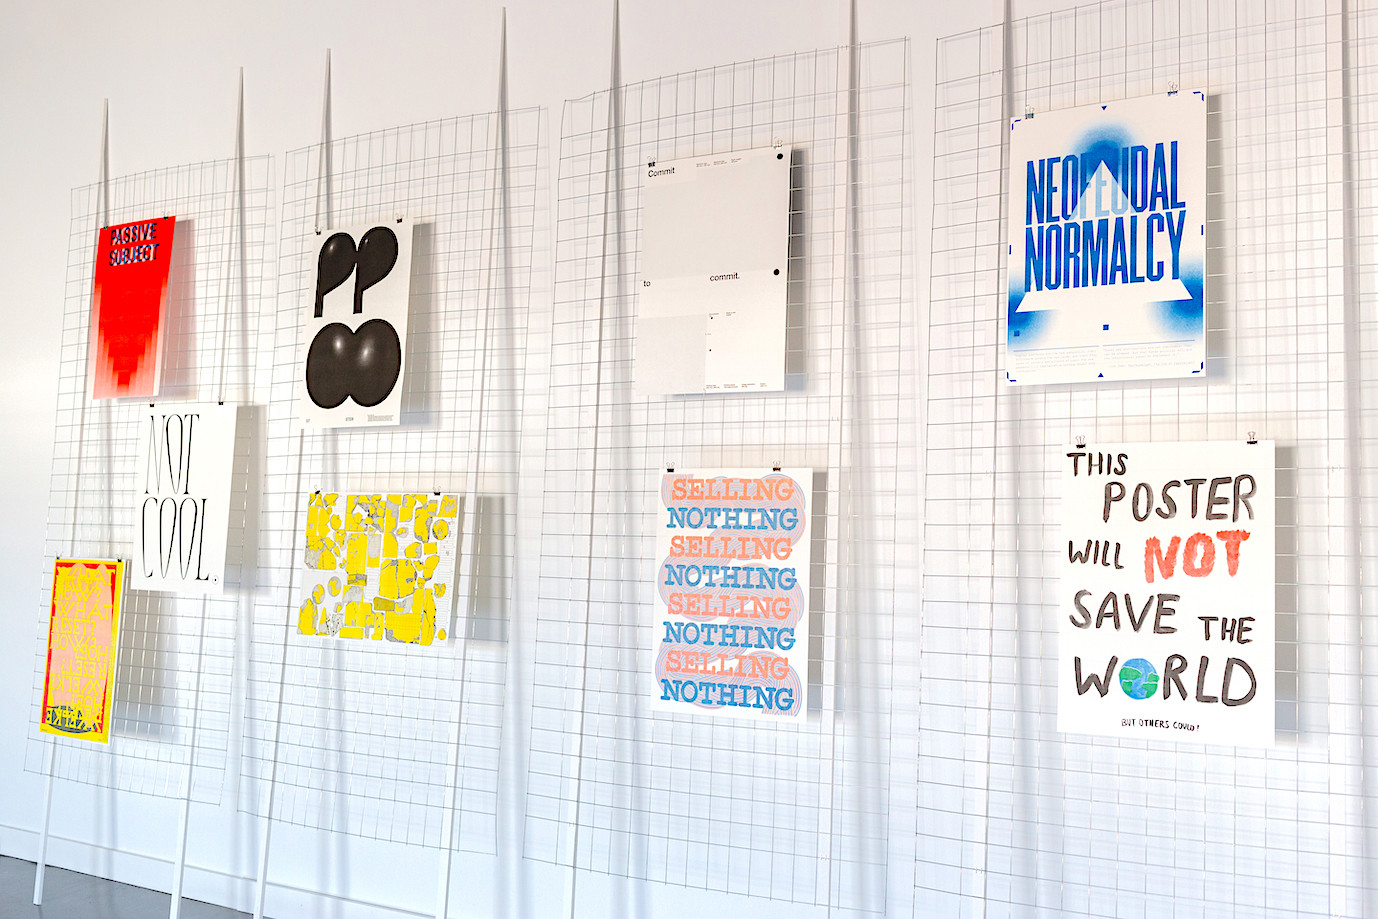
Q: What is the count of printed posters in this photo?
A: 9